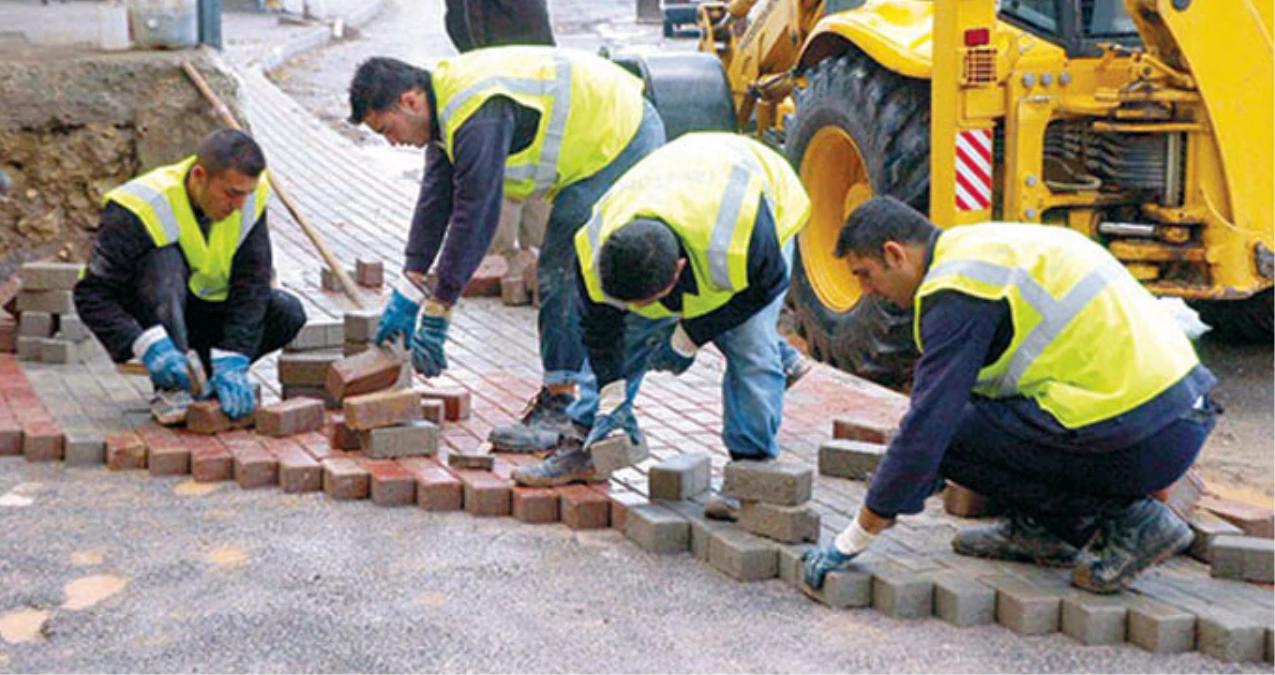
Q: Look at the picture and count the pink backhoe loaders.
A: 0